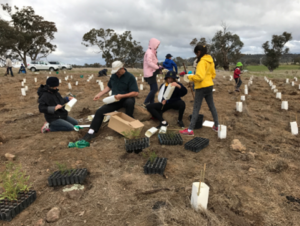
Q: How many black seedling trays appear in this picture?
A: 6